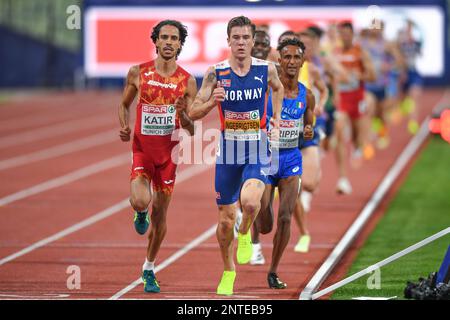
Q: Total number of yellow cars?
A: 0